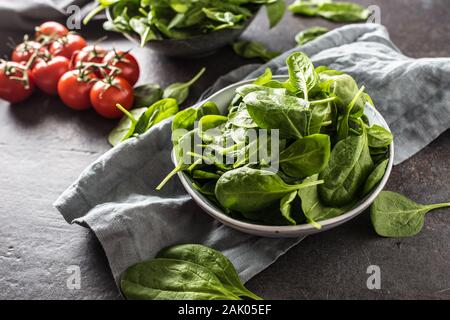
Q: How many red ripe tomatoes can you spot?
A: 9